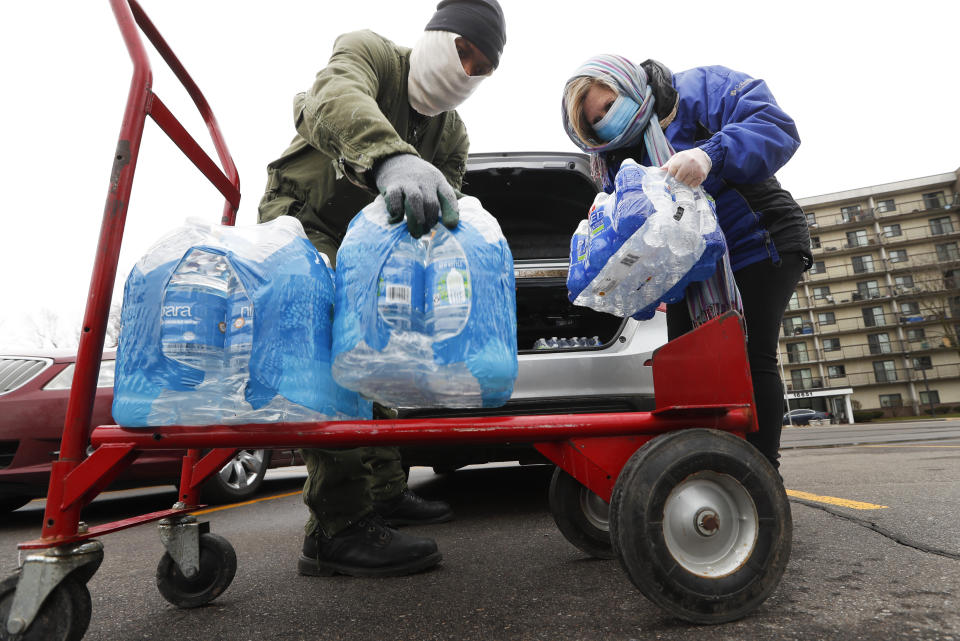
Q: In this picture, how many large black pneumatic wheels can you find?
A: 2